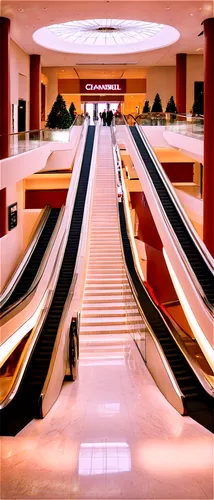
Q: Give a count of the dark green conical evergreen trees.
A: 6